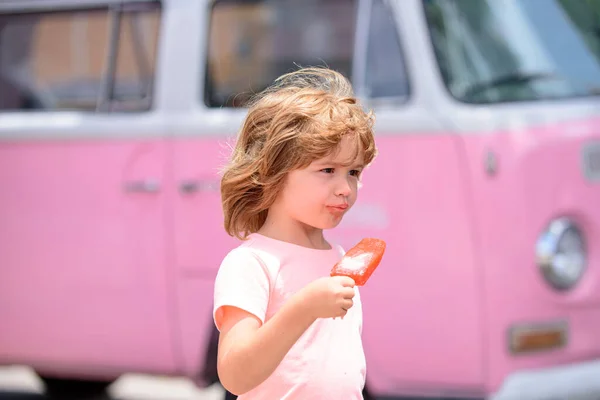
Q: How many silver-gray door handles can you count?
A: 2